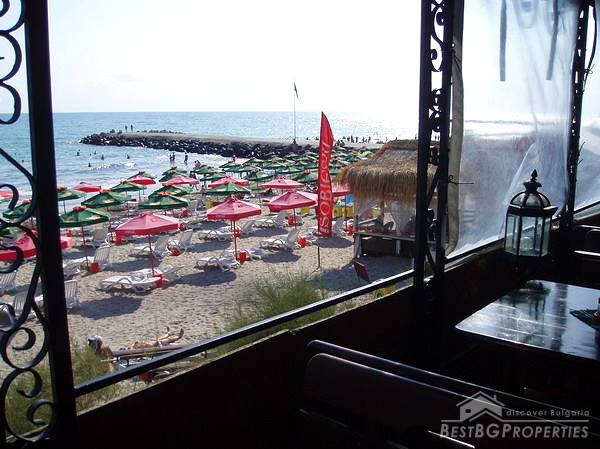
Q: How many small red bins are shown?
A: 12